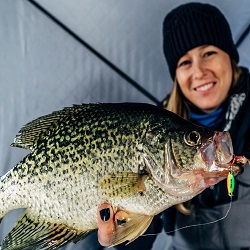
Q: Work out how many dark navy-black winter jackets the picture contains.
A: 1